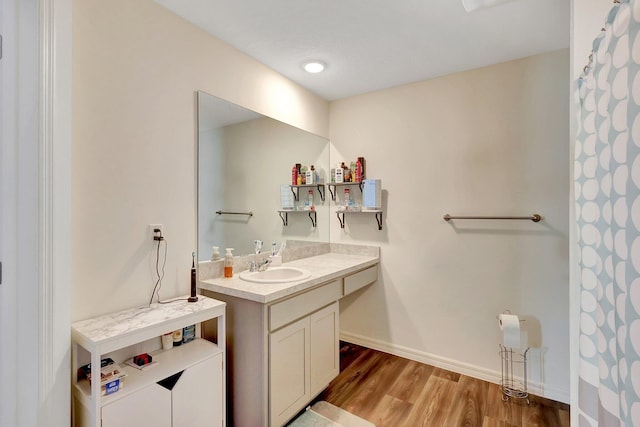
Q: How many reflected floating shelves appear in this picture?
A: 2